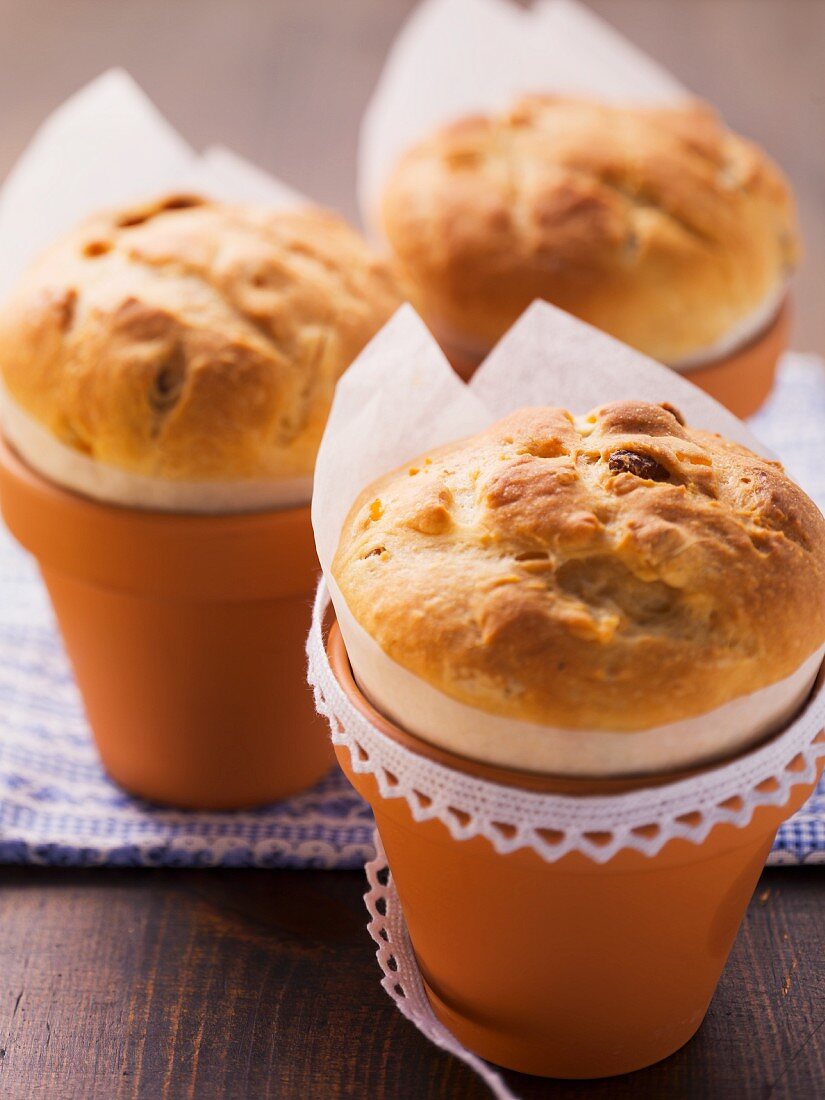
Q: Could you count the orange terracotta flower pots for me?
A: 3